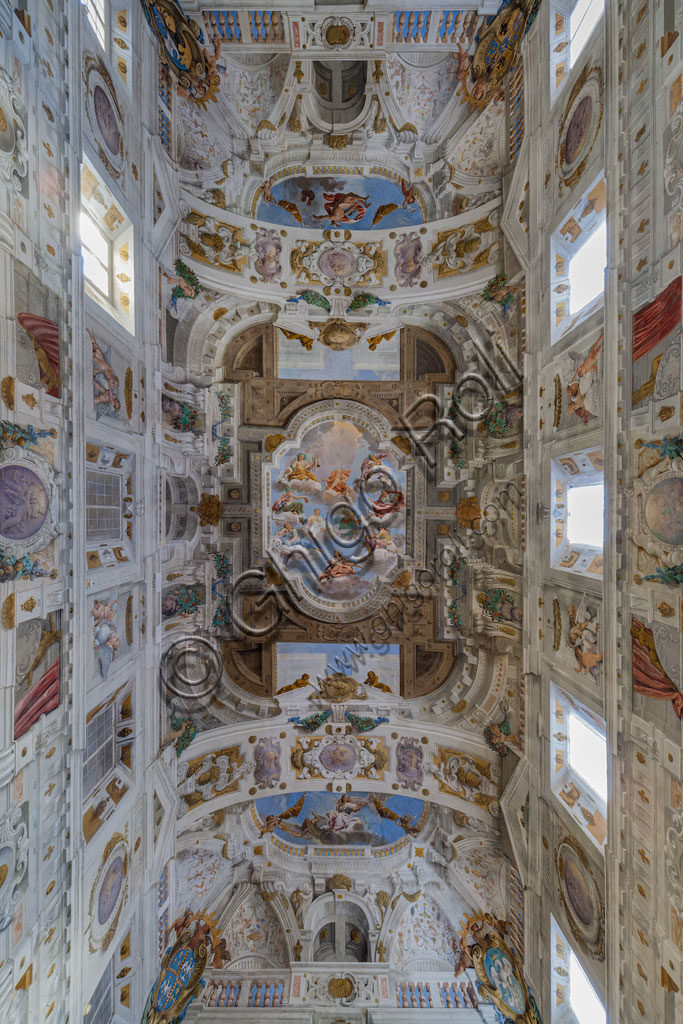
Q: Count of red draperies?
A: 4